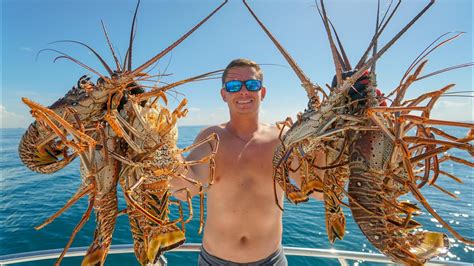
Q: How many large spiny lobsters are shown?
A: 6